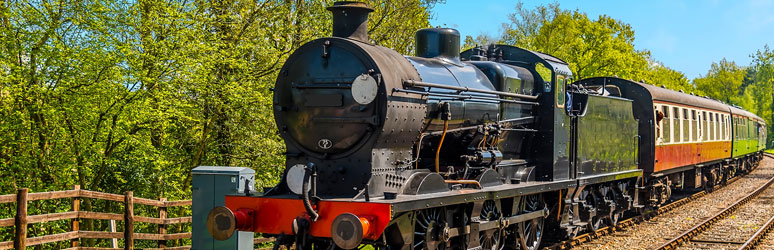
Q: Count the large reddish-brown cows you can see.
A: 0